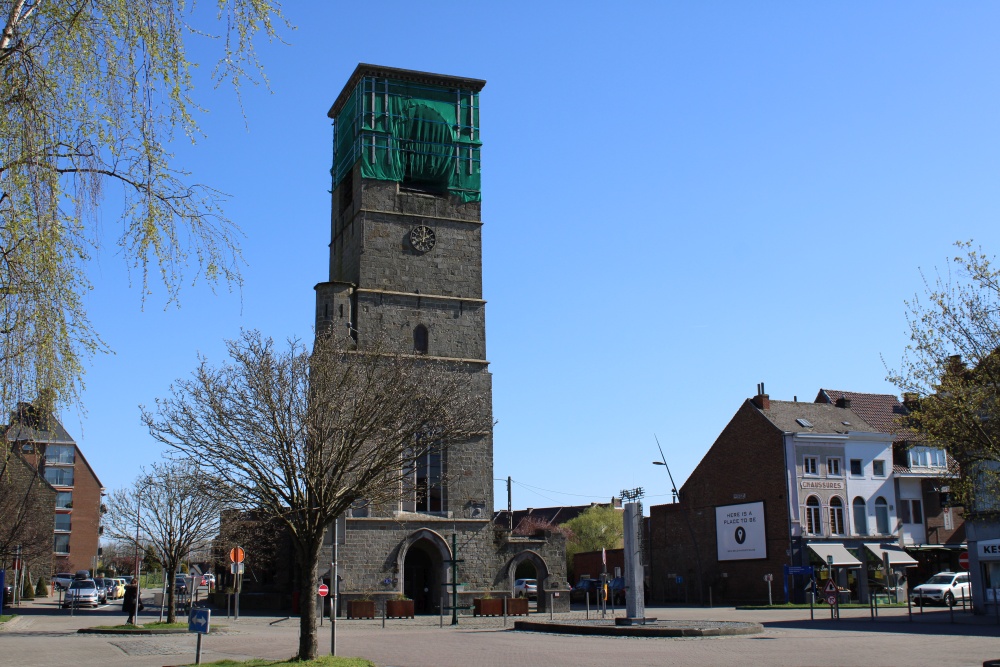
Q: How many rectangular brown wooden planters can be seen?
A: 4